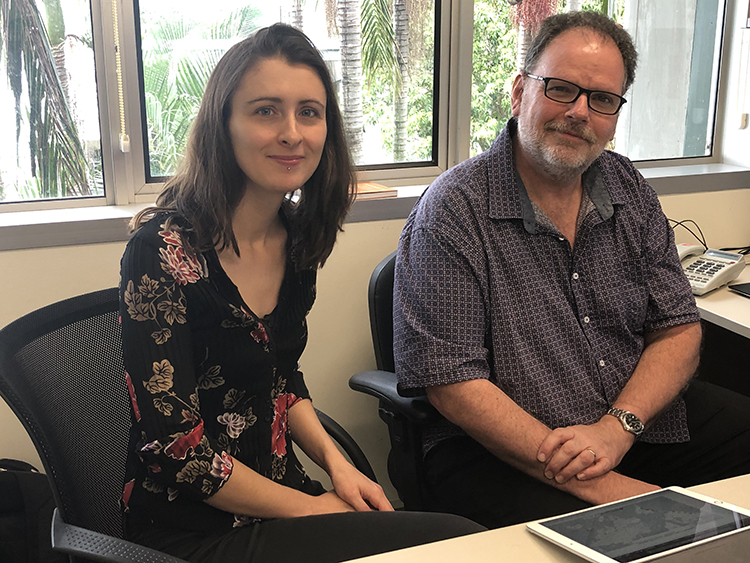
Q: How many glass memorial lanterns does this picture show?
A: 0